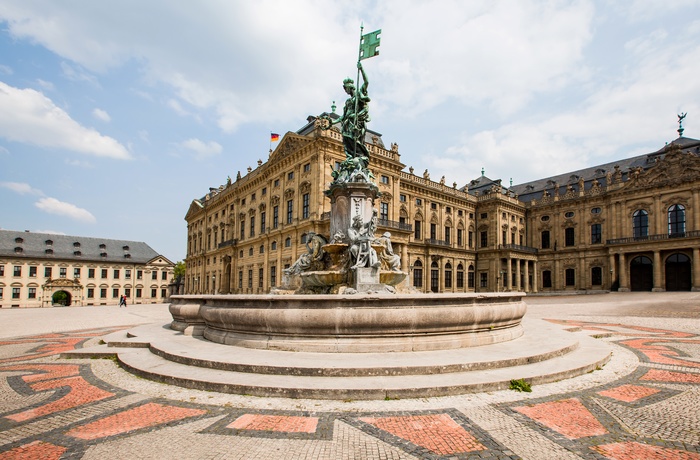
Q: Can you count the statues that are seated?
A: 3